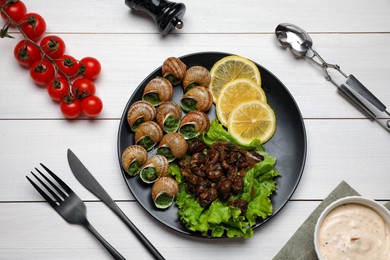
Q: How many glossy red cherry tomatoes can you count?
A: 11